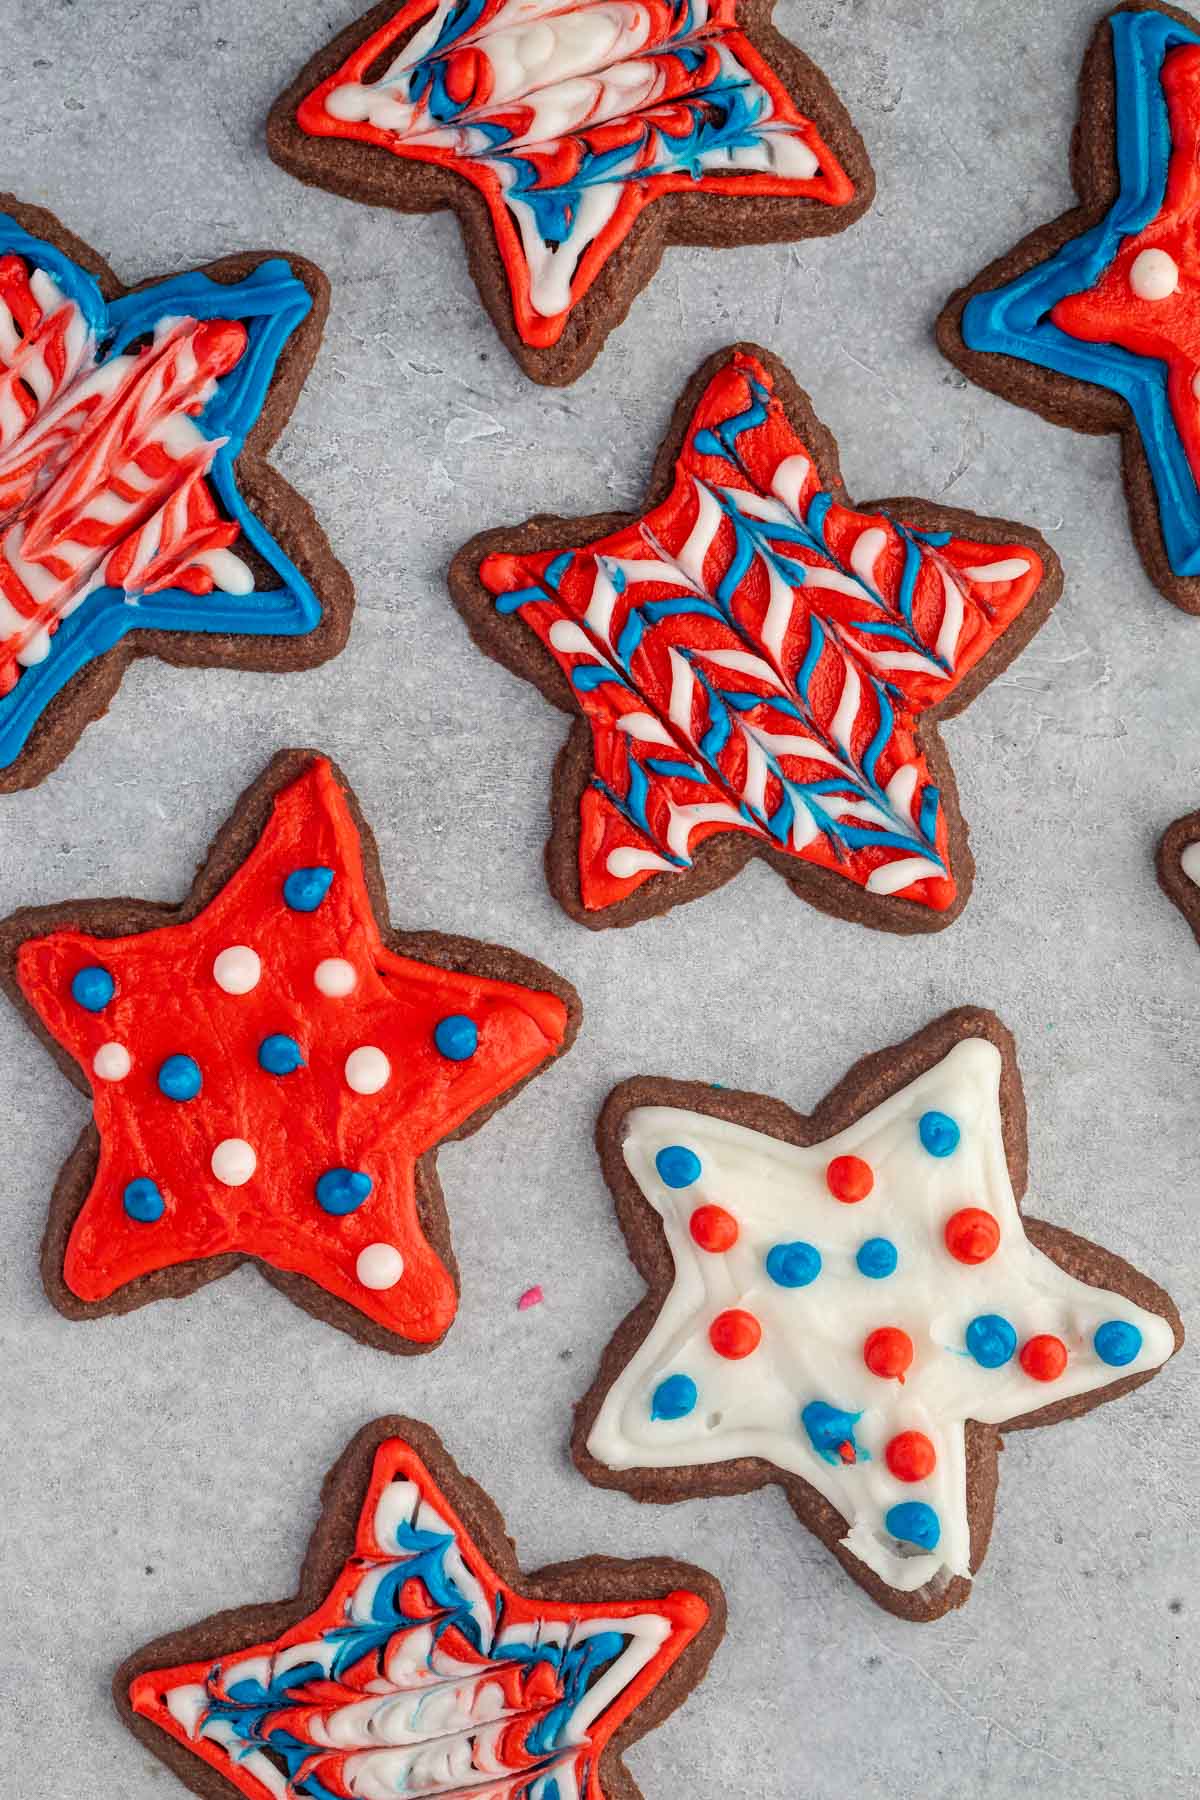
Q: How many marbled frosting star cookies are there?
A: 4